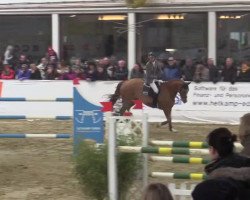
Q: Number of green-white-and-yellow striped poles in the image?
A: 4